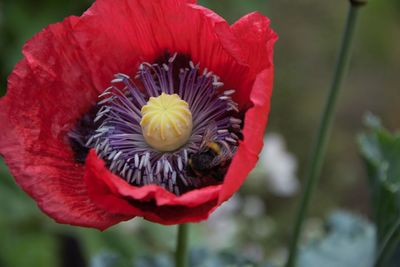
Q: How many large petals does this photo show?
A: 4